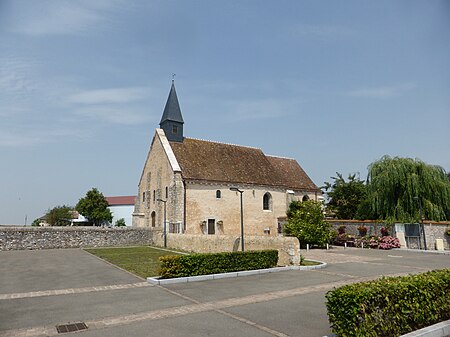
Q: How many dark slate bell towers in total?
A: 1